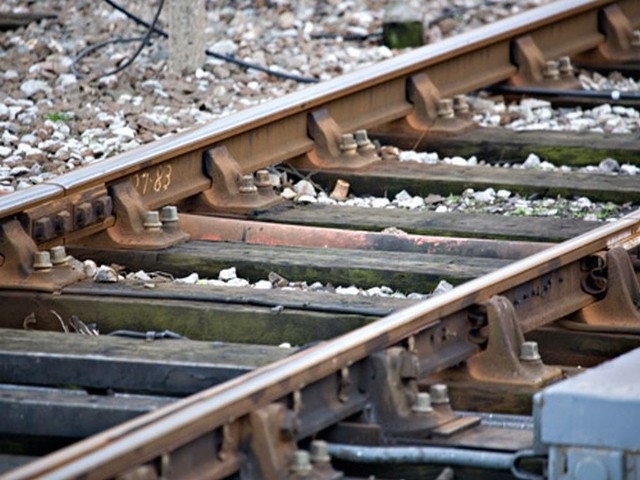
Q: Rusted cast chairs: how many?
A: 11